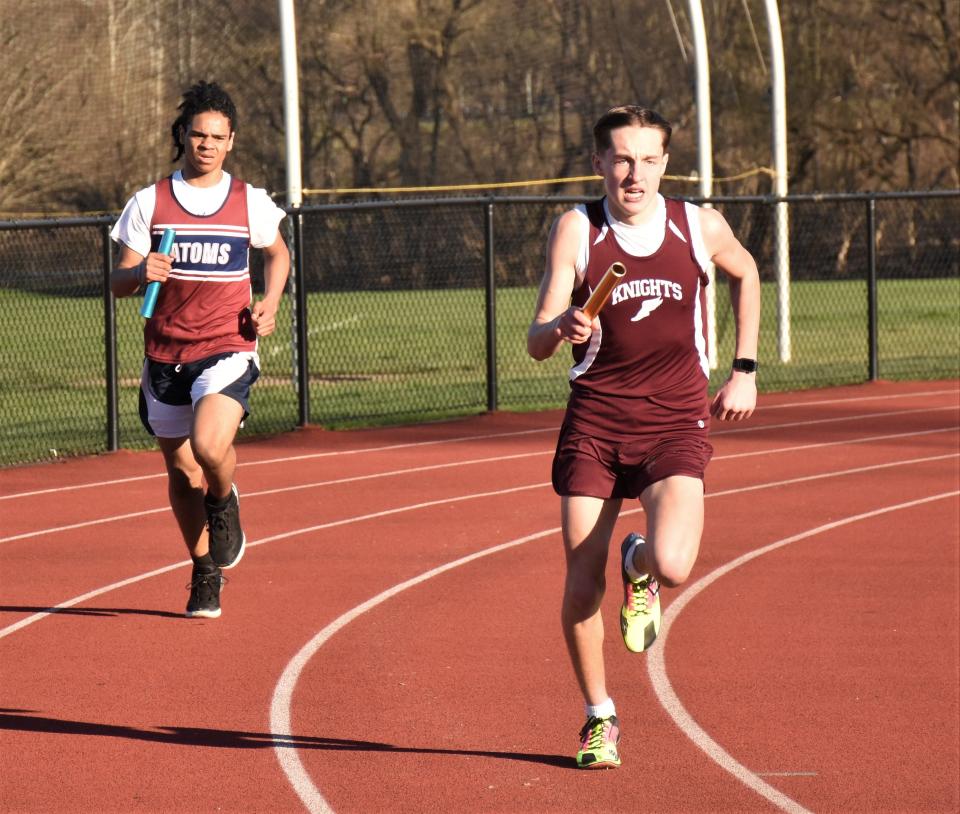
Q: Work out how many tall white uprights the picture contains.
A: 3